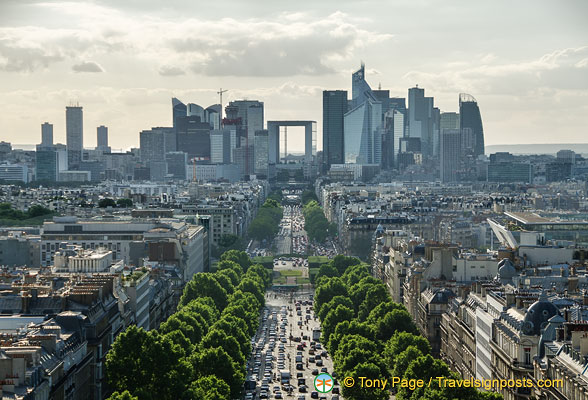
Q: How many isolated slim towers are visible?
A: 3